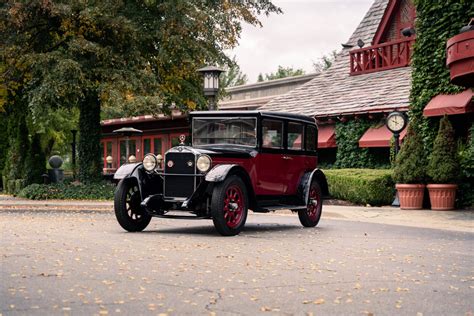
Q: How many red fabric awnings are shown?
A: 3